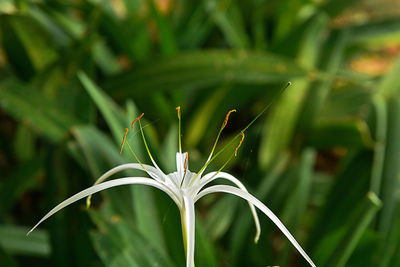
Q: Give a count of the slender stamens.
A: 6